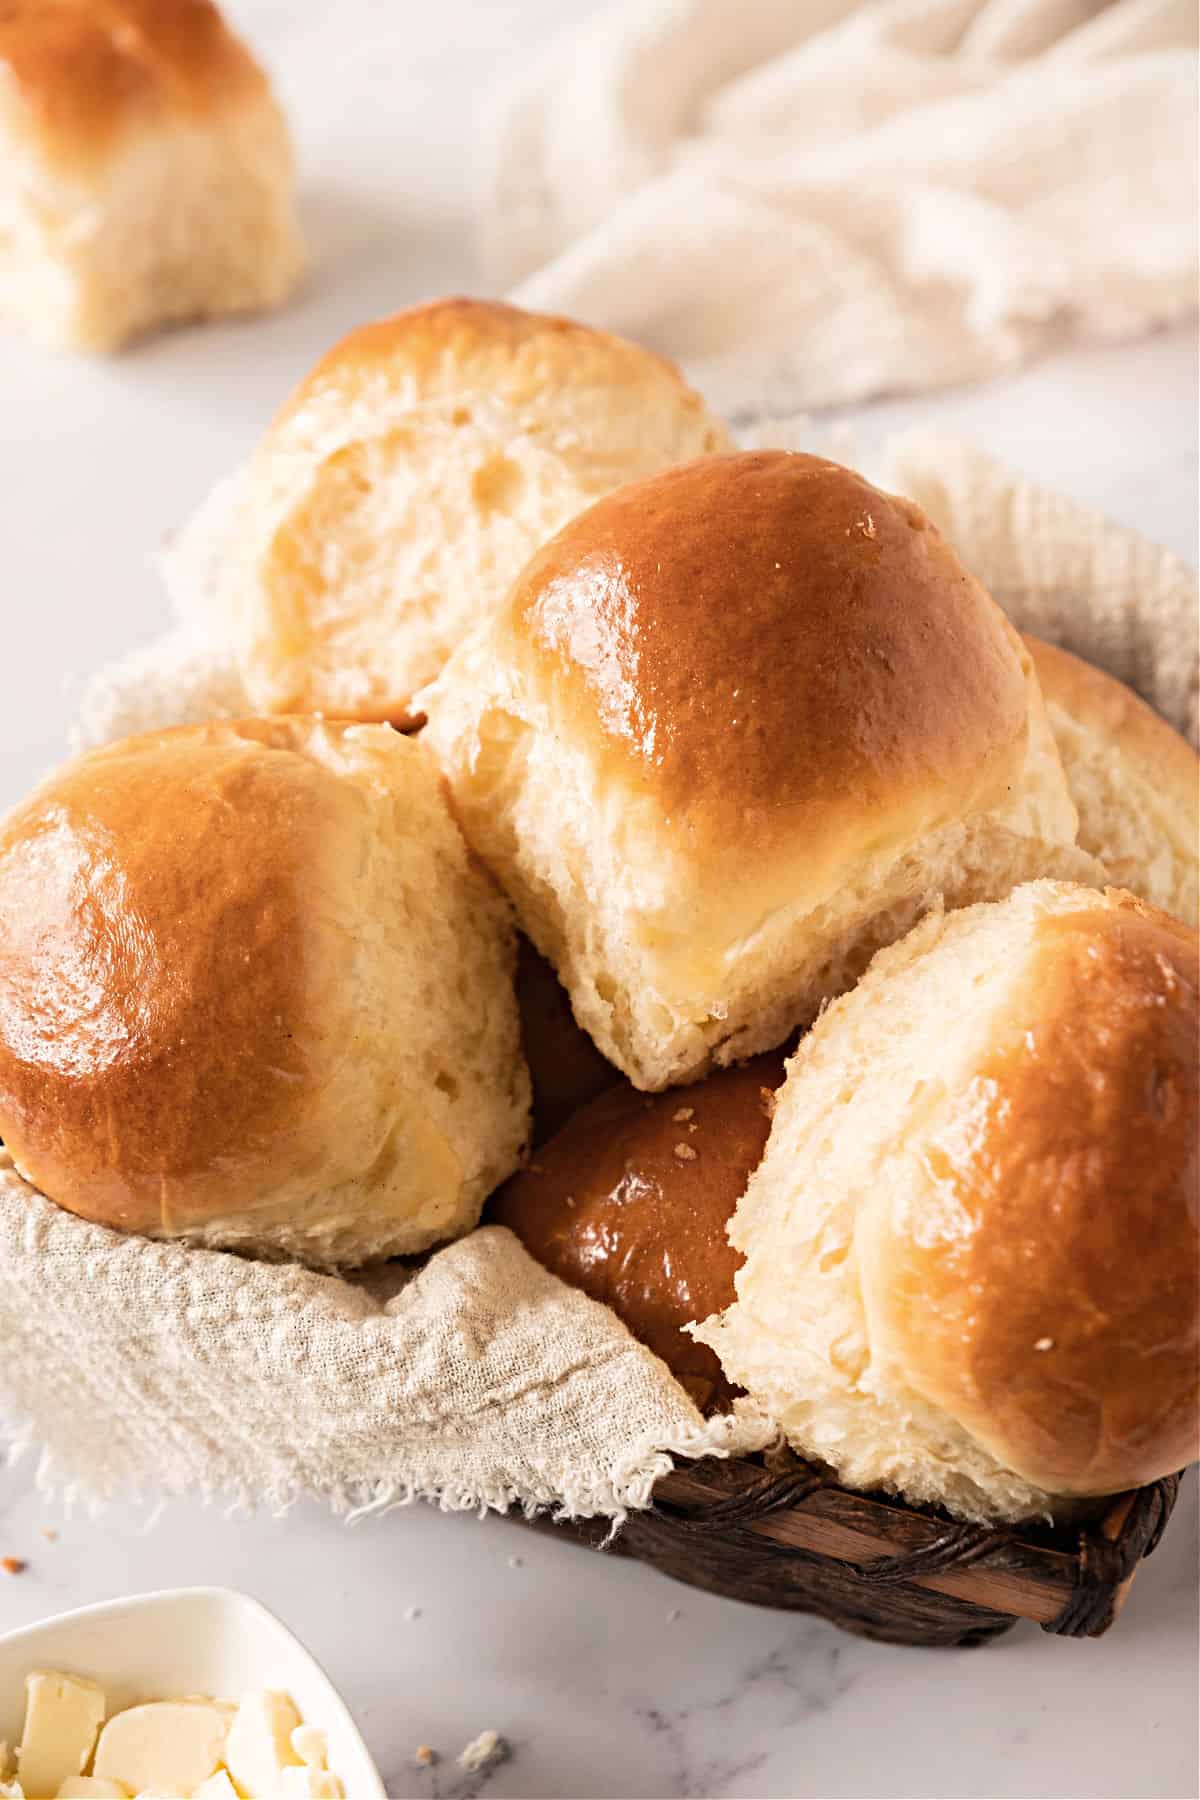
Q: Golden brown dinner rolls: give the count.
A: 7